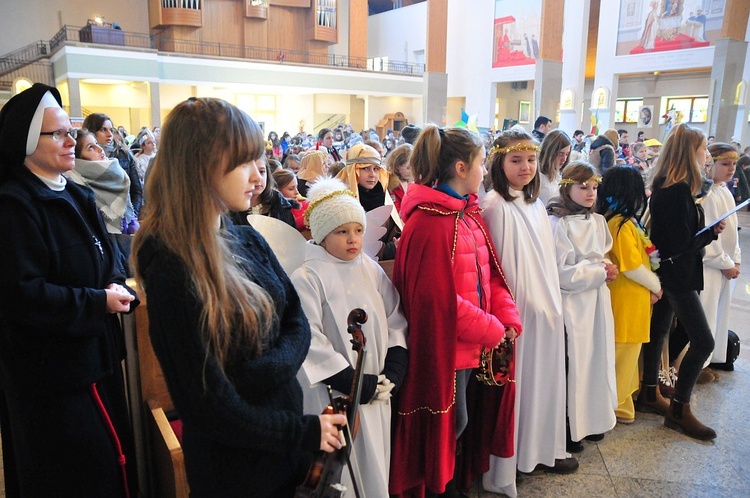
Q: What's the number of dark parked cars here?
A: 0